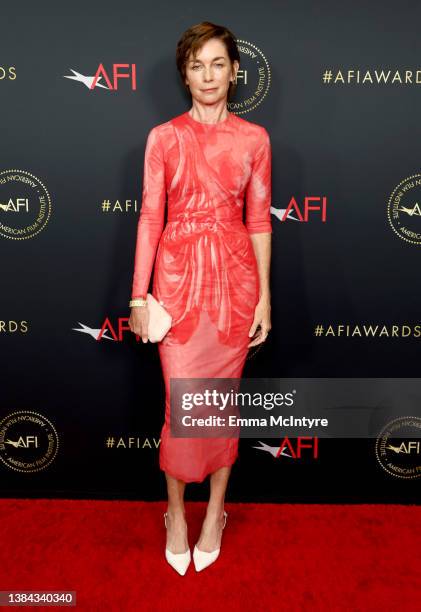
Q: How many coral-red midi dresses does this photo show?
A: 1